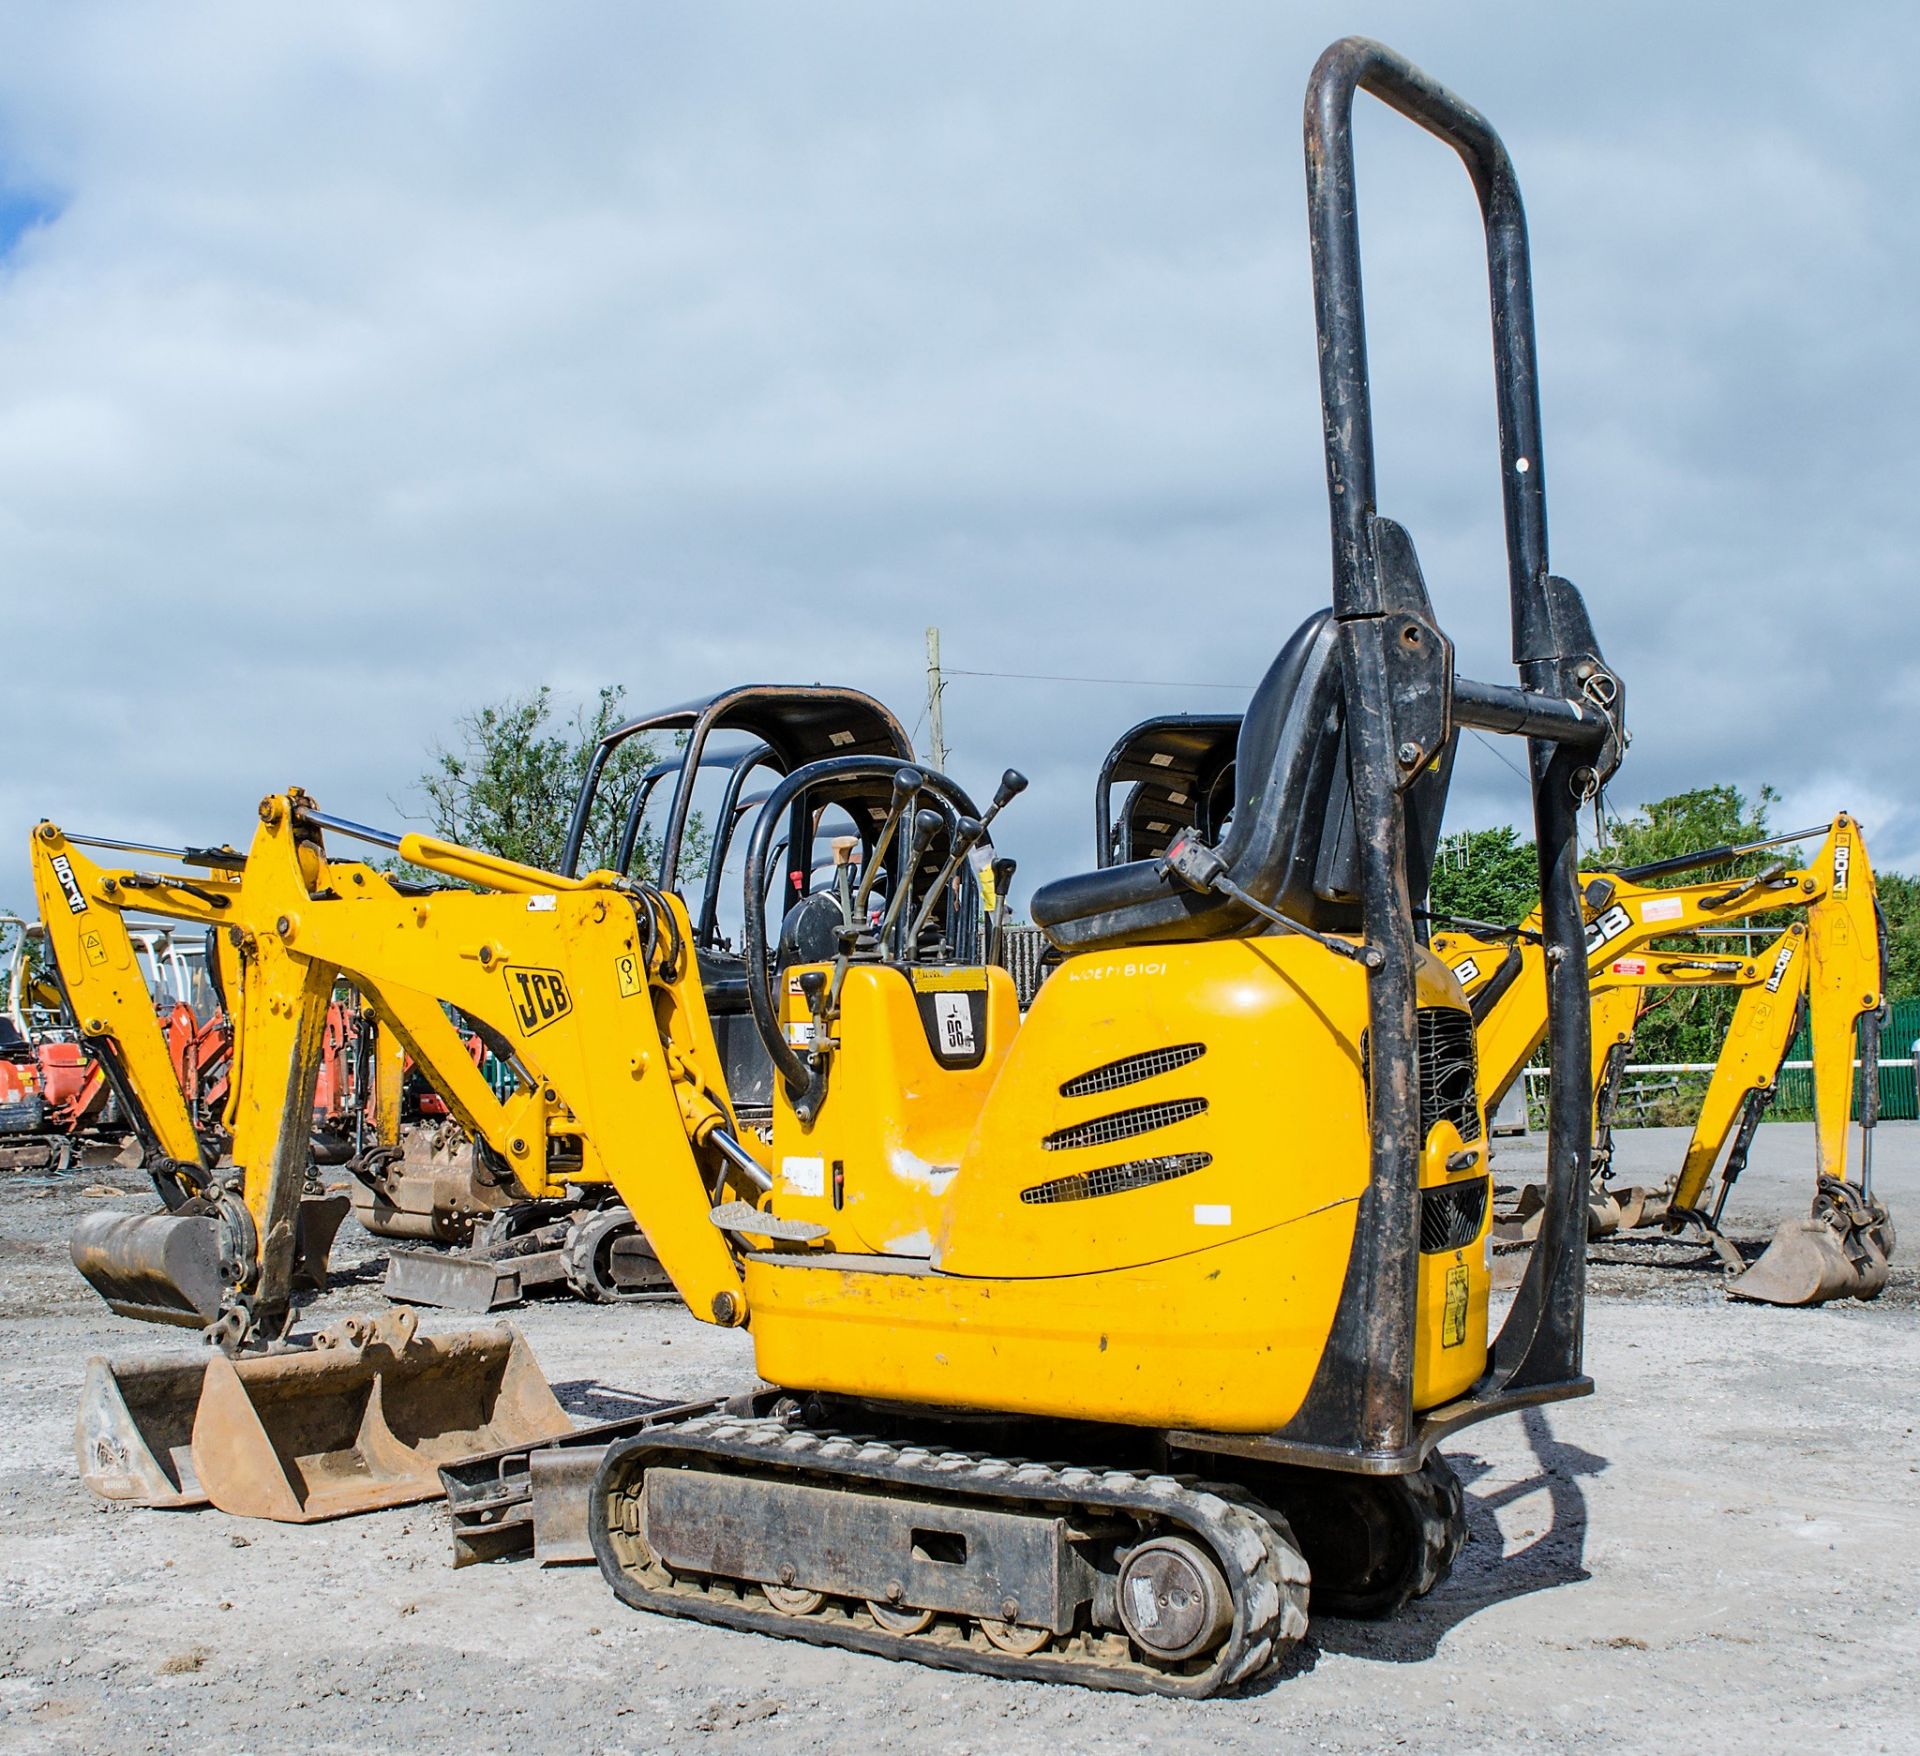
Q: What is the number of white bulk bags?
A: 0